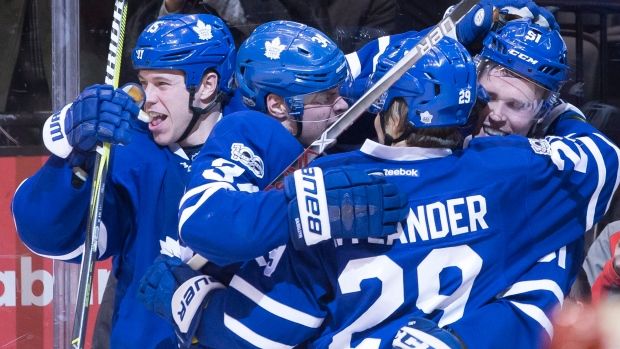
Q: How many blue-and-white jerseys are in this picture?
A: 4